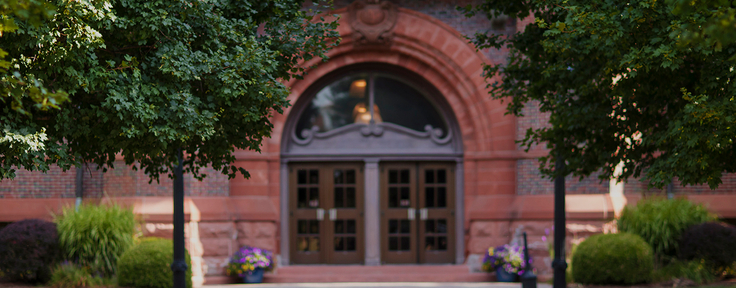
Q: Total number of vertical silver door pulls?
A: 4